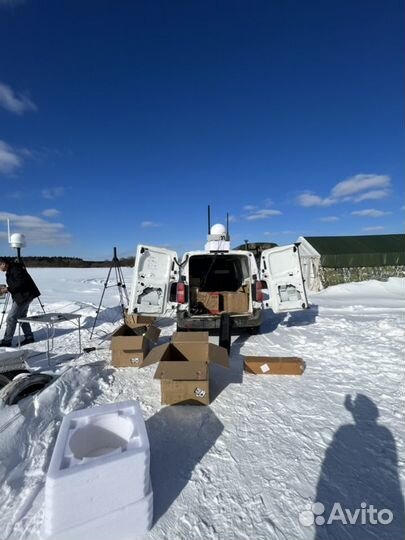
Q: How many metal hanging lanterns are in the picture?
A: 0